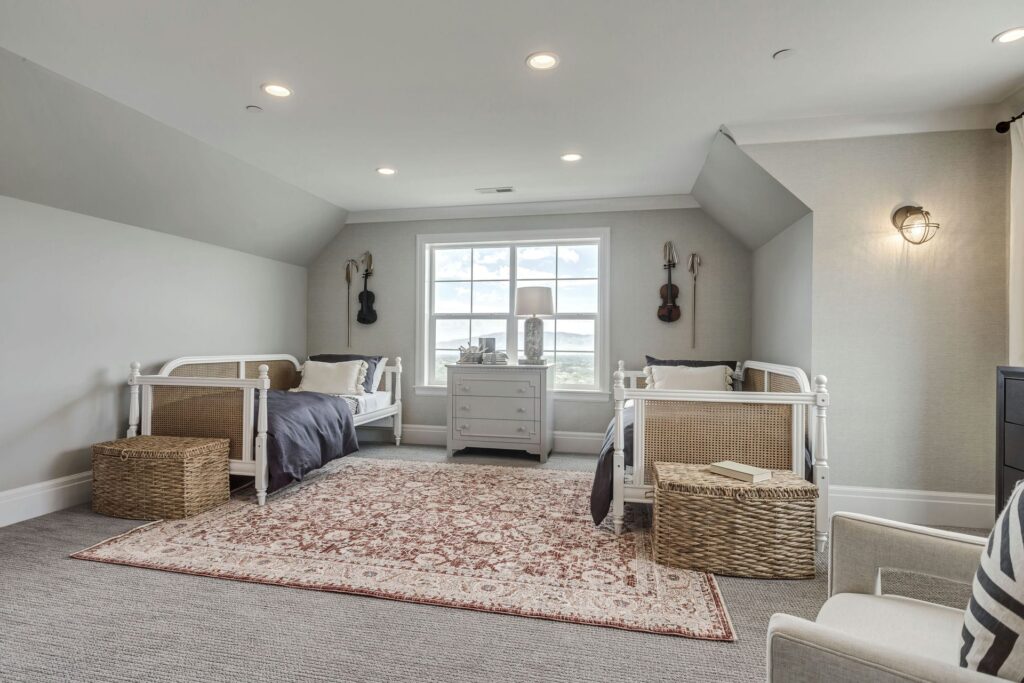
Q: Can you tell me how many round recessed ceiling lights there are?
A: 5